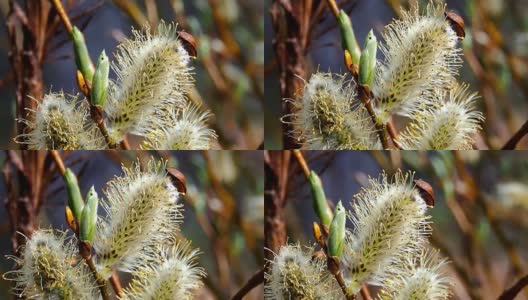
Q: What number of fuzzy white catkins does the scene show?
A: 12